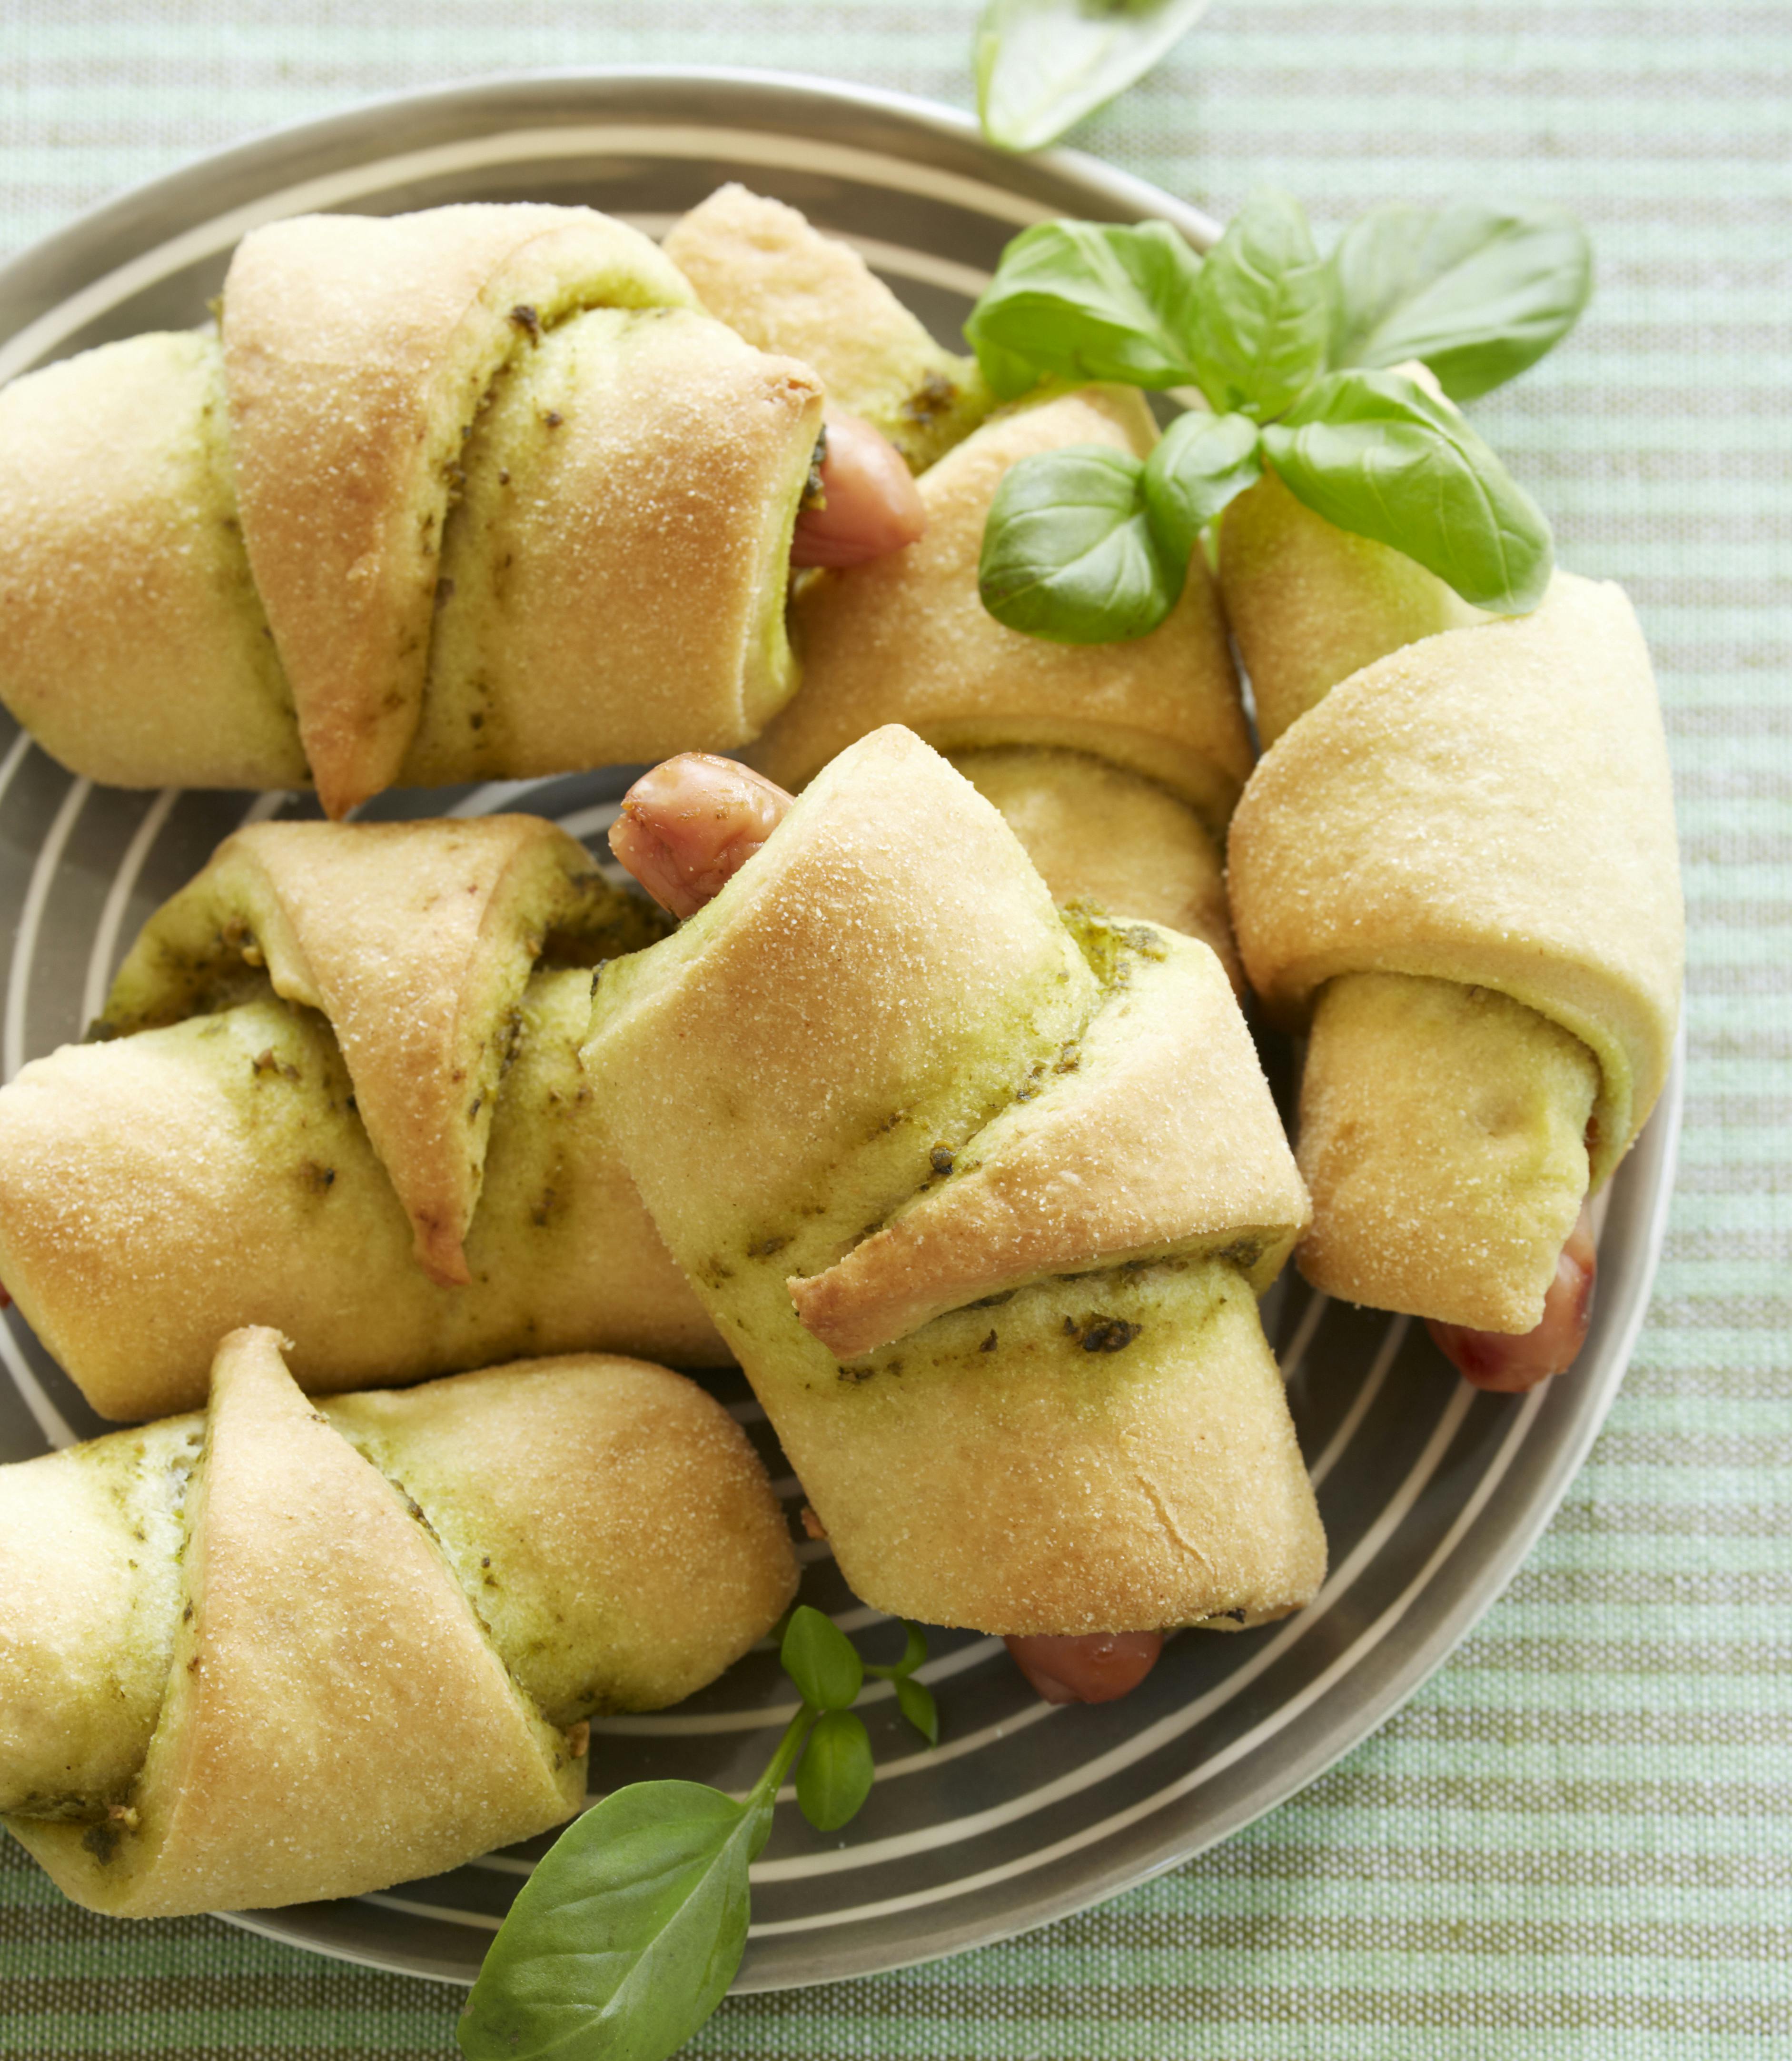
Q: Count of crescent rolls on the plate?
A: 6